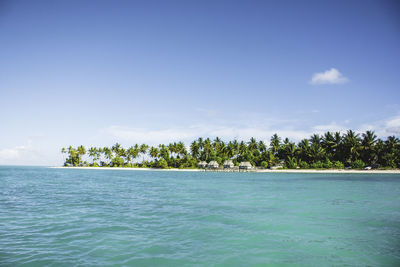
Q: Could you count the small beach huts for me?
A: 4